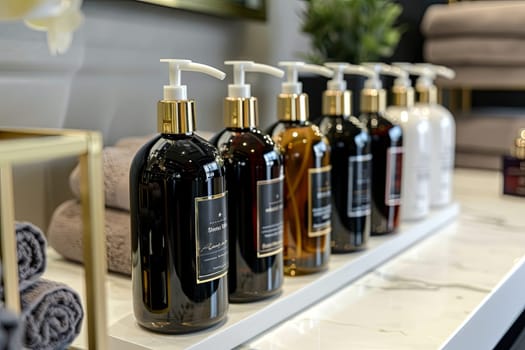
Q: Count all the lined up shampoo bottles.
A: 7